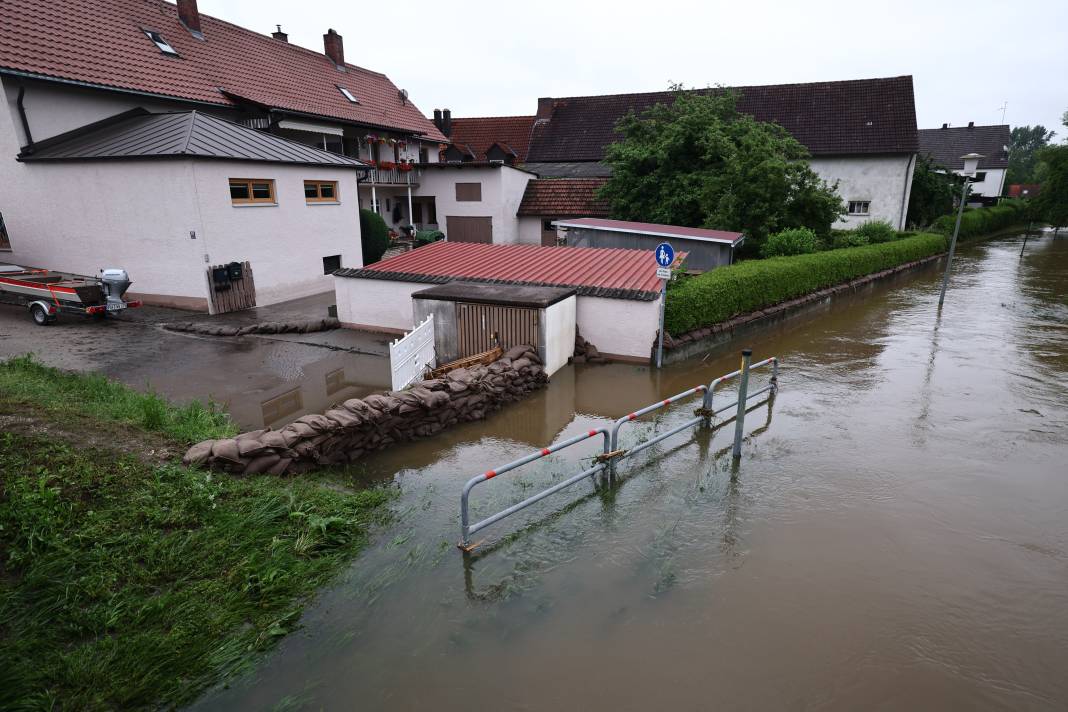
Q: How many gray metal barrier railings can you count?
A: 3